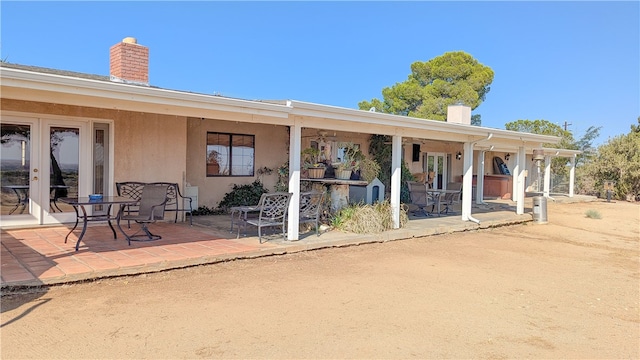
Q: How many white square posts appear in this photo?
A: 8